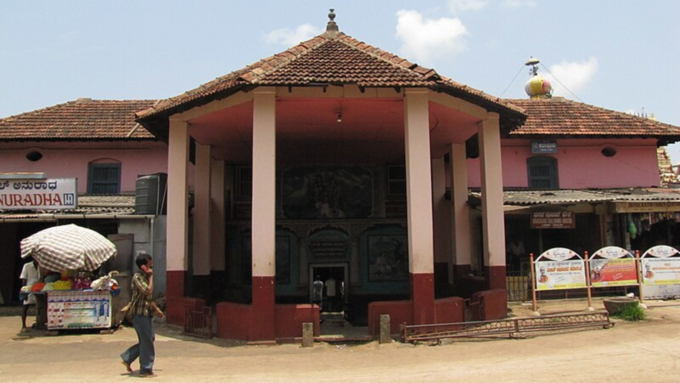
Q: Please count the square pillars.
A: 8